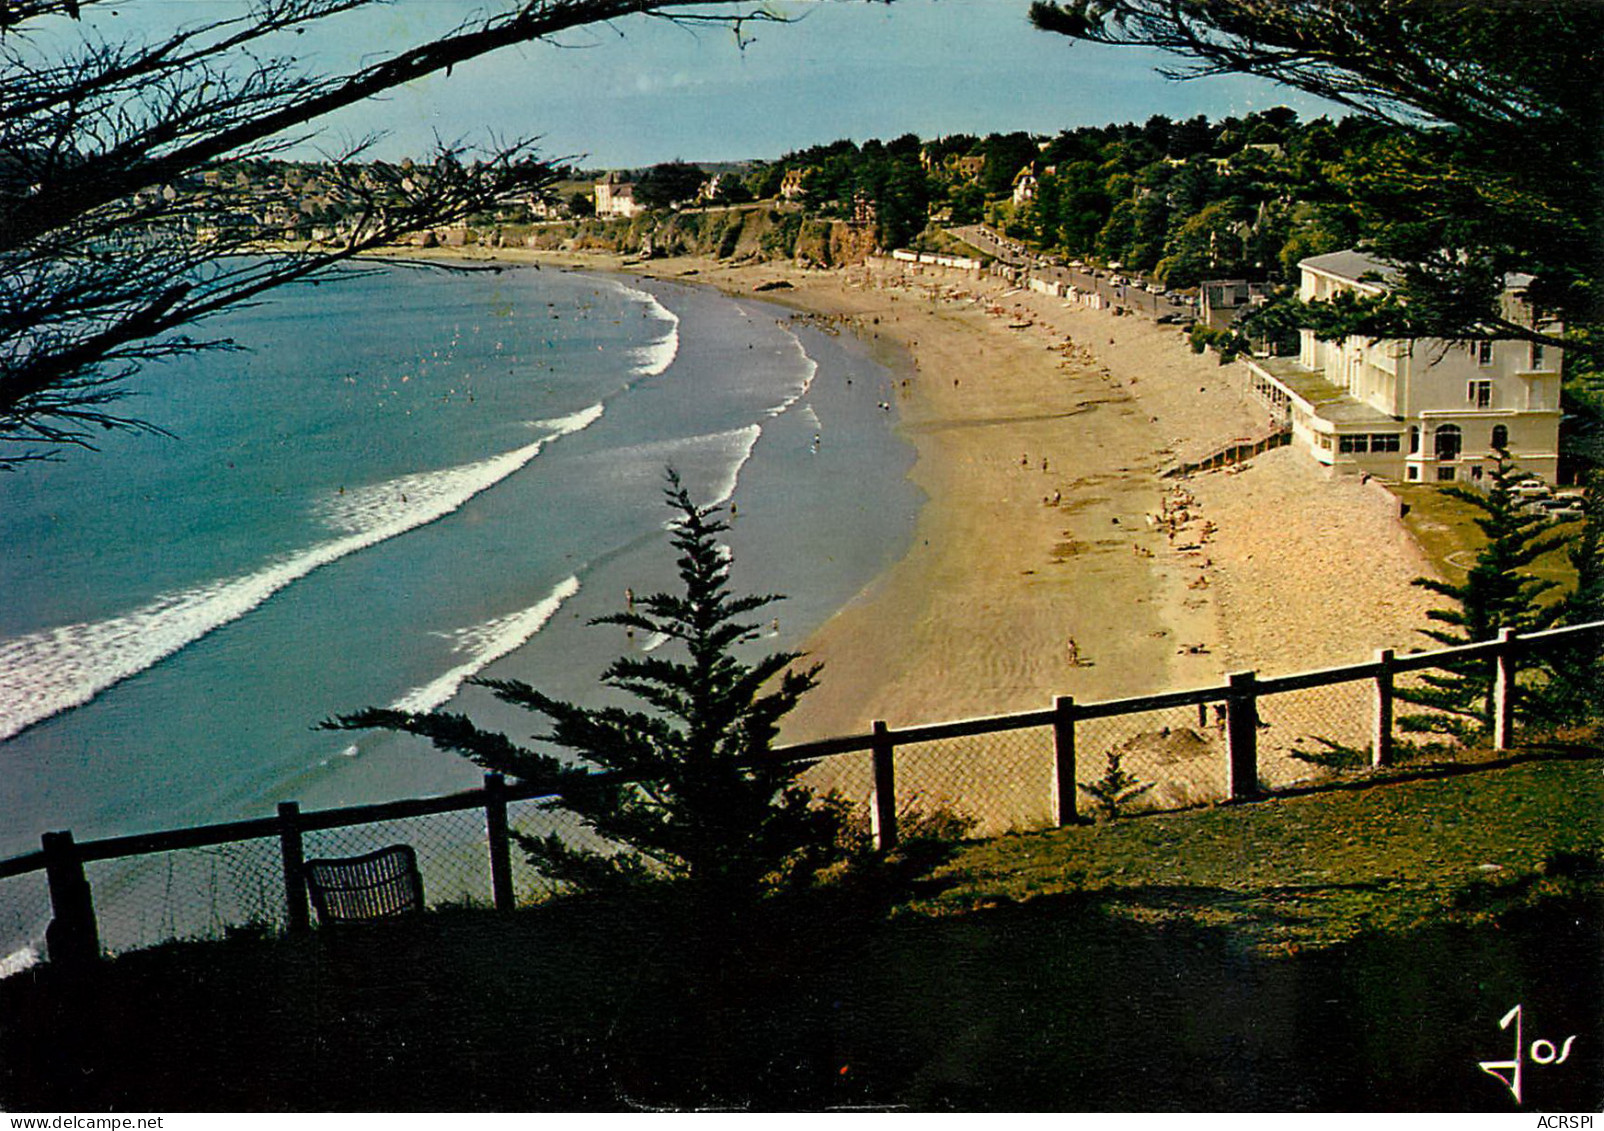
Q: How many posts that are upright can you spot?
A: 8